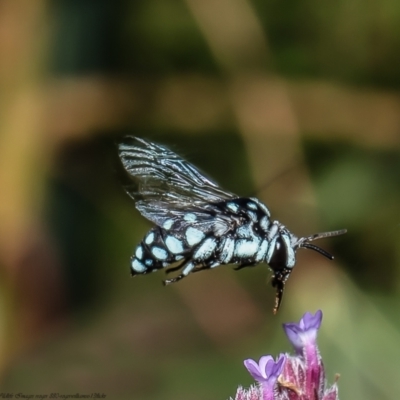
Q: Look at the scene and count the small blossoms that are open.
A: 2